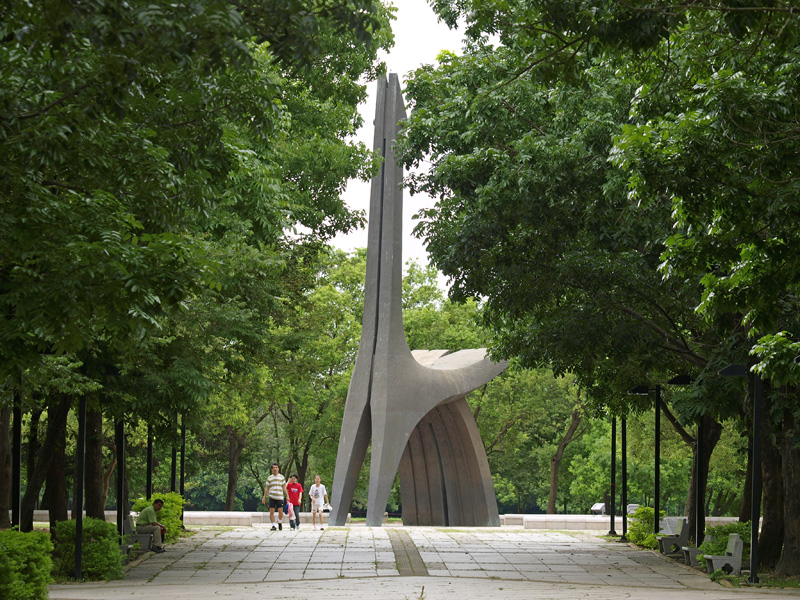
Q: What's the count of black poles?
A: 11